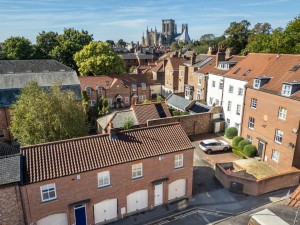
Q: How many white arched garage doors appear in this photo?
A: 4